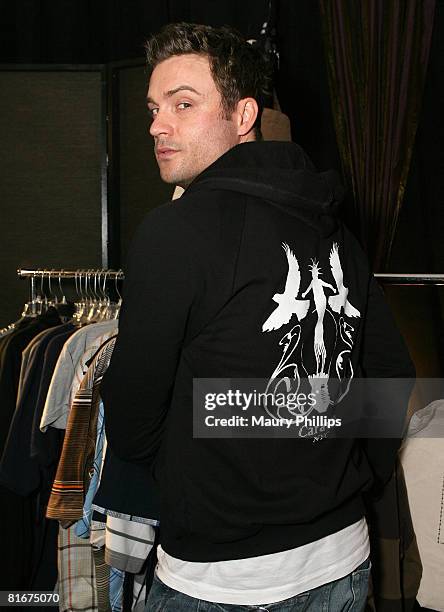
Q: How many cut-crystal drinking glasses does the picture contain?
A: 0